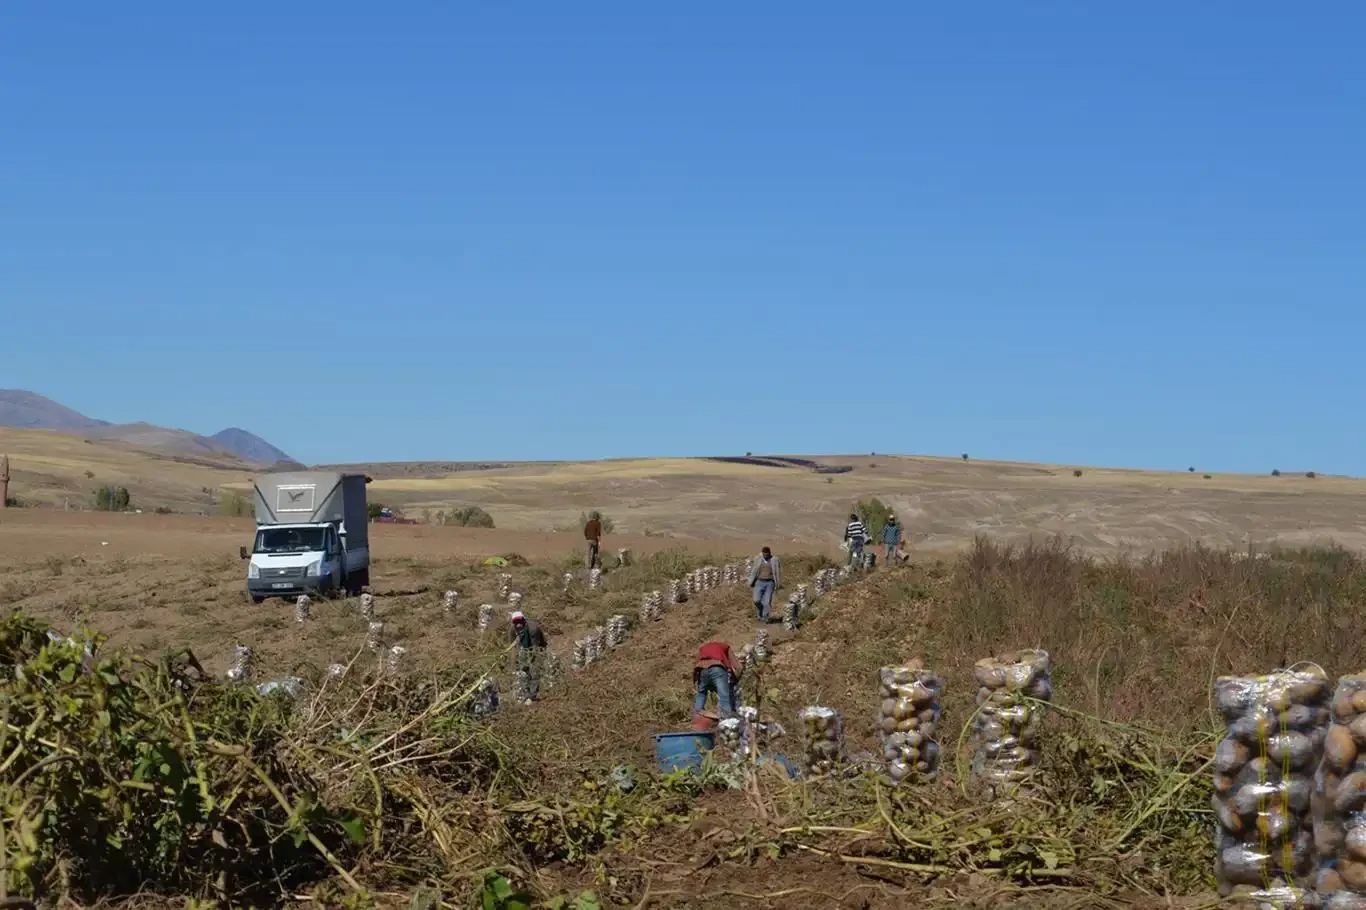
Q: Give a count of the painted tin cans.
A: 0